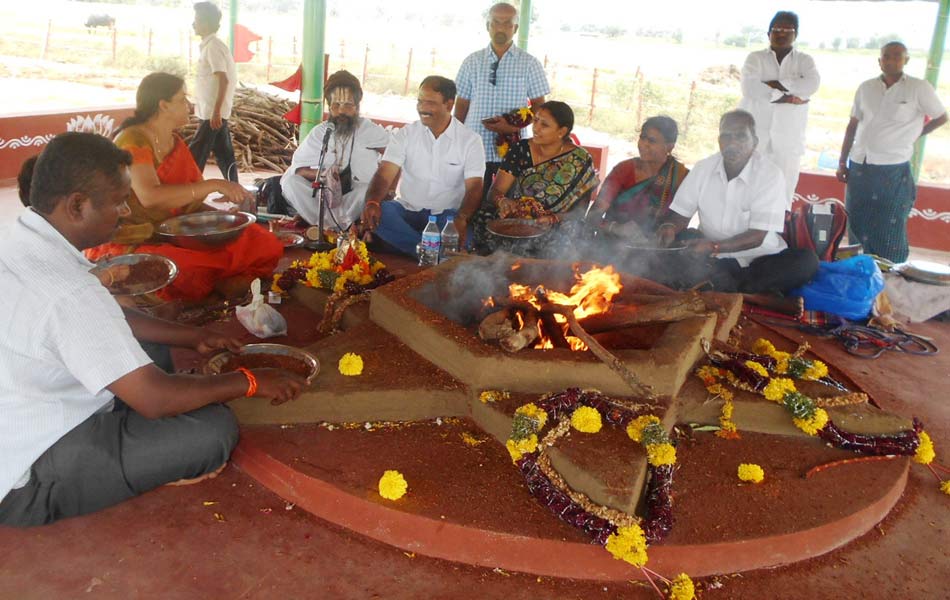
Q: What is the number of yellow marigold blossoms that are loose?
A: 4